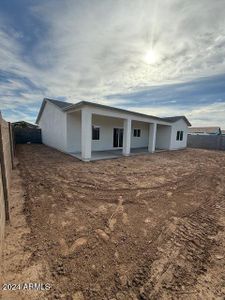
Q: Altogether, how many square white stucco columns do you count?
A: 3